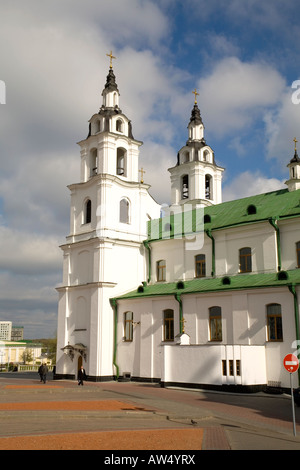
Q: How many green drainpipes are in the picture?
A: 6